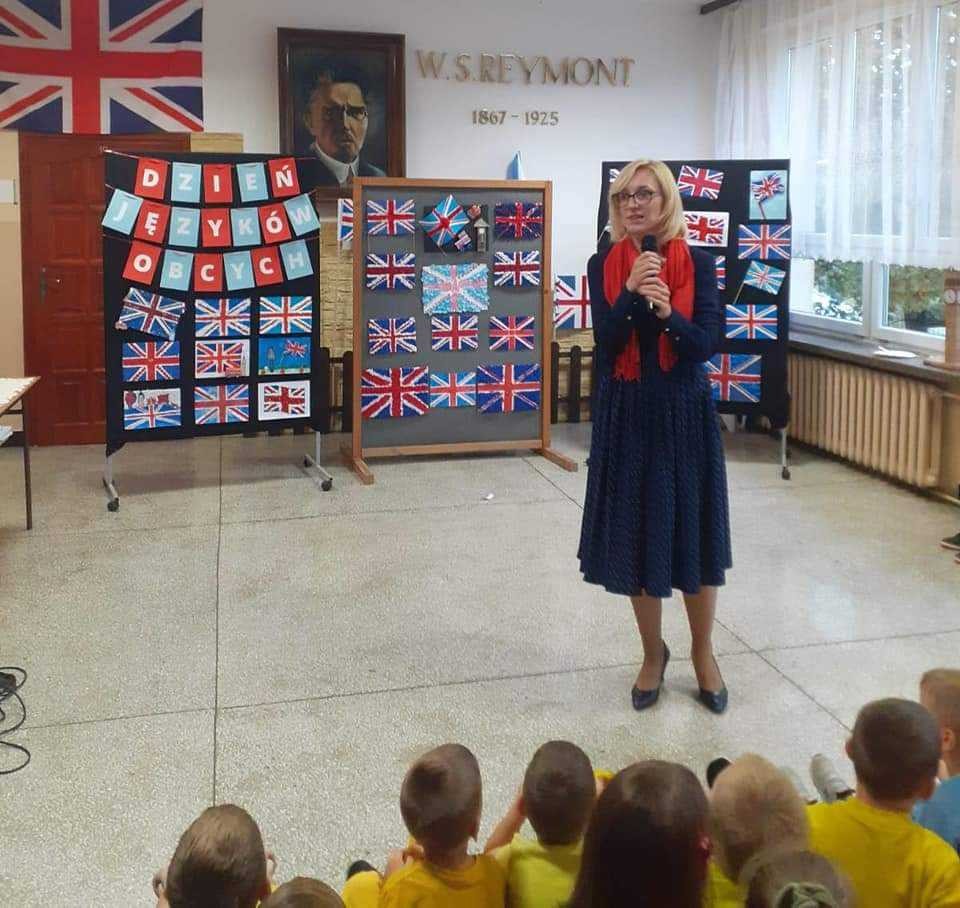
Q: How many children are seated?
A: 9